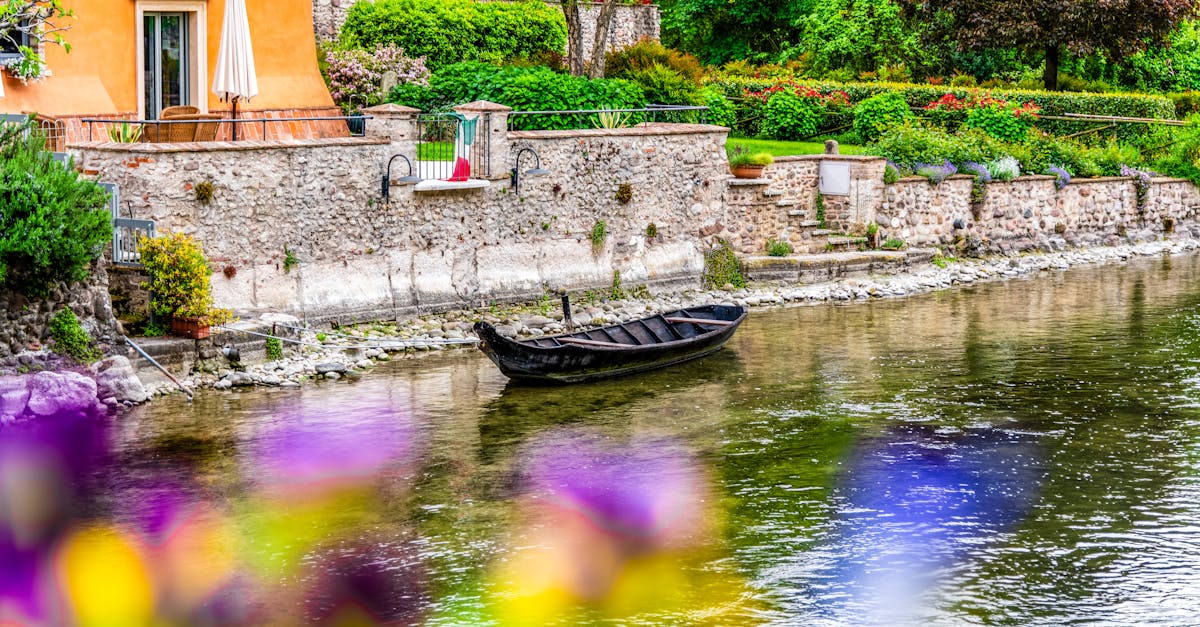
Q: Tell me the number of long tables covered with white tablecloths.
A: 0